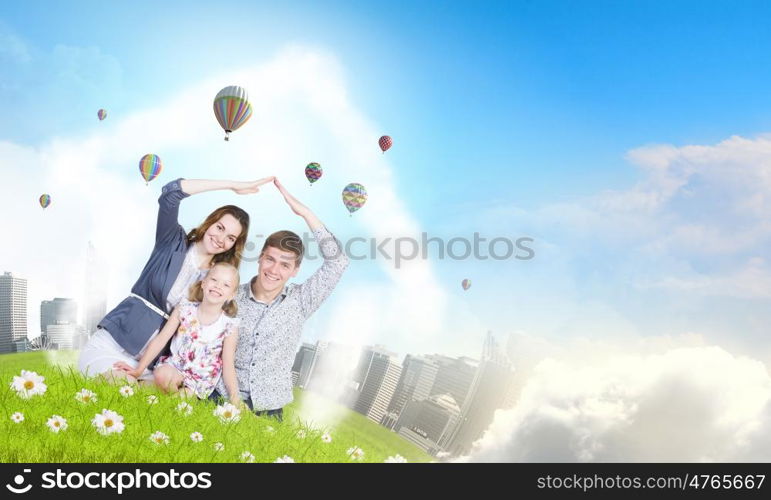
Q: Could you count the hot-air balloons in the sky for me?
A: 8